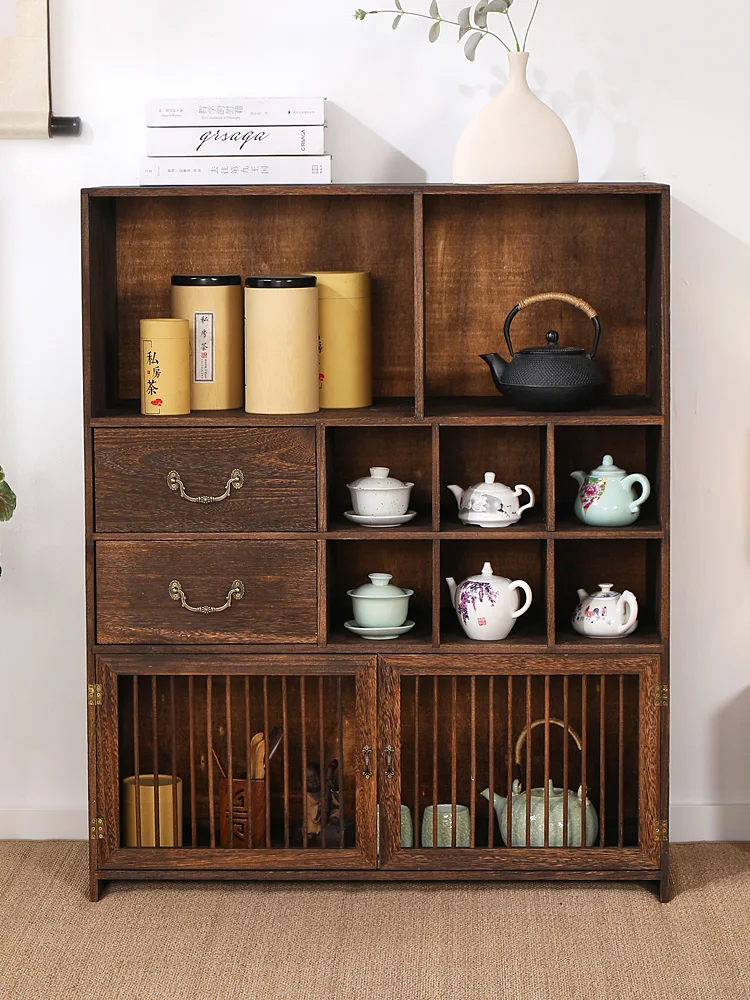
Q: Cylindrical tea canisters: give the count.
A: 5